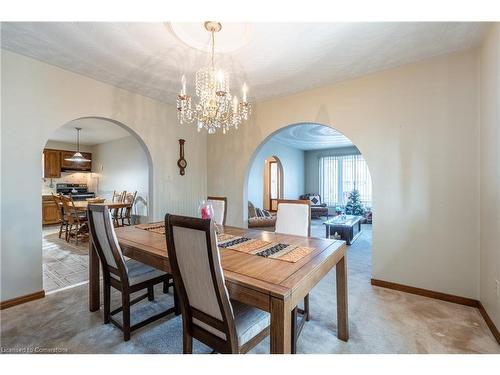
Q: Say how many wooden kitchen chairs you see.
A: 4